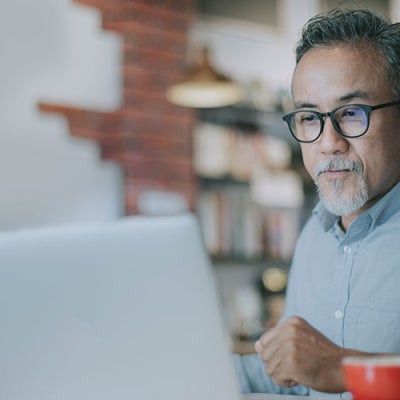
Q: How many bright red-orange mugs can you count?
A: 1